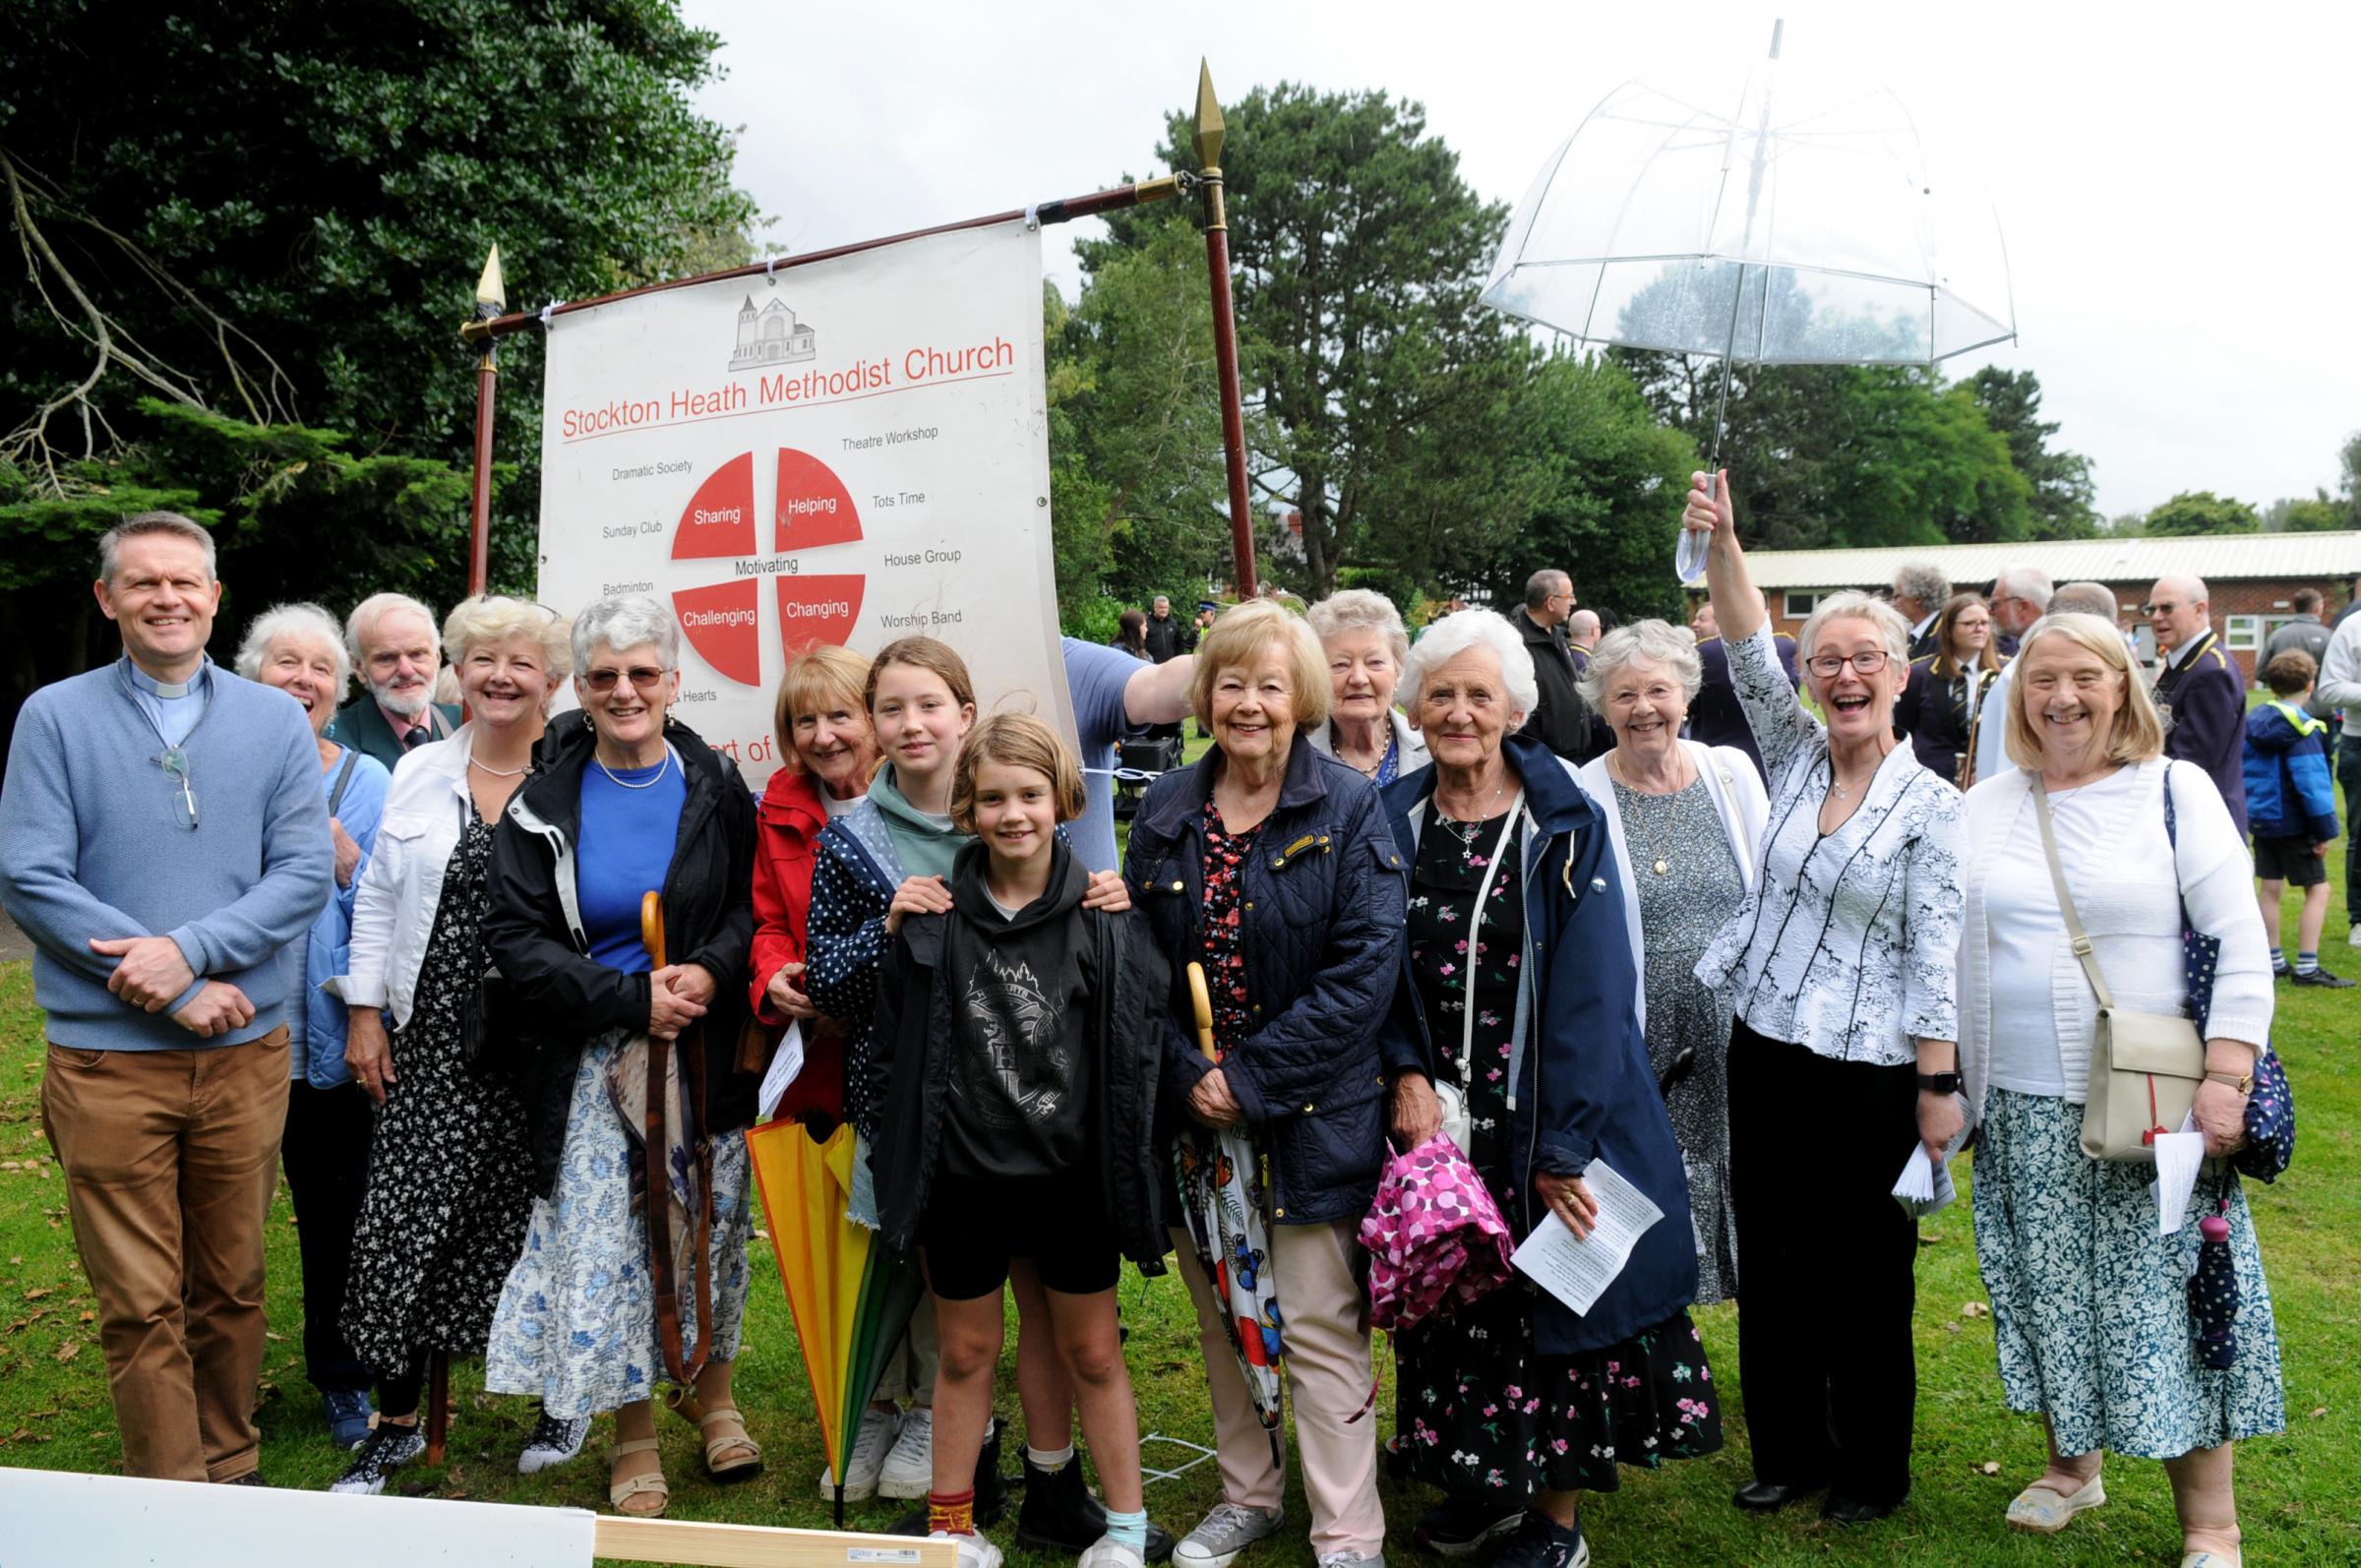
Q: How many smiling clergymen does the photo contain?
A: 1